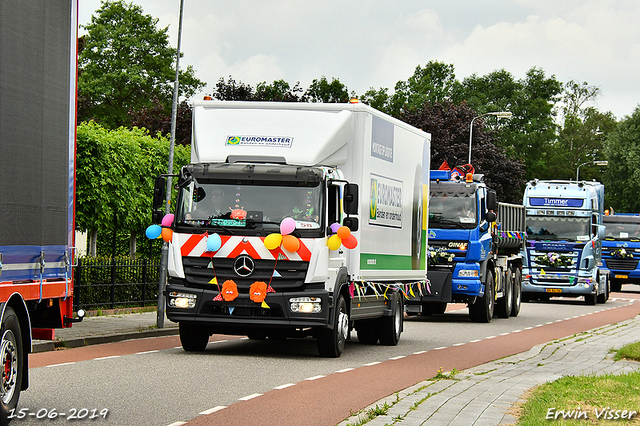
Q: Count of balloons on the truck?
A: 12